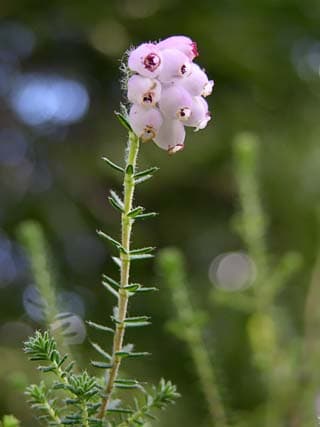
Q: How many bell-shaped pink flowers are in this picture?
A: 9